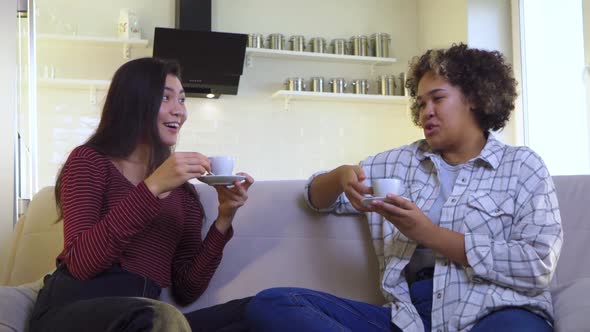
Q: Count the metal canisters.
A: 13